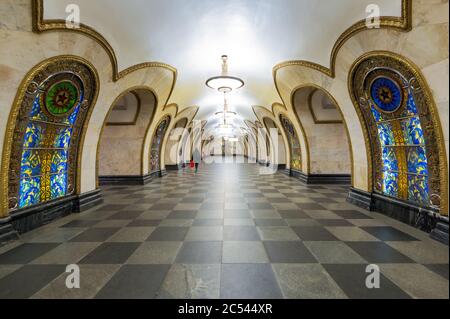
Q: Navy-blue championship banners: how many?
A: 0